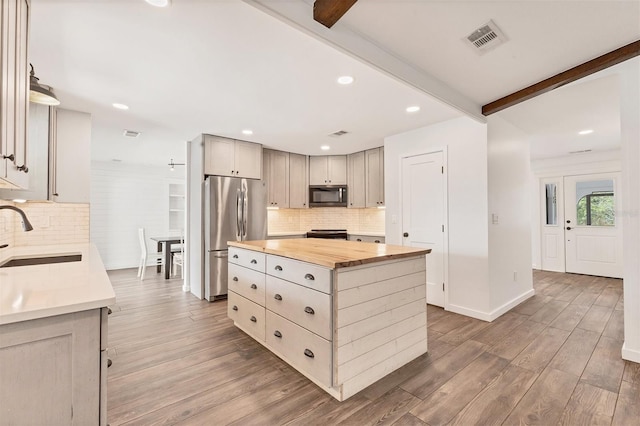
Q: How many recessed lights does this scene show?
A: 7